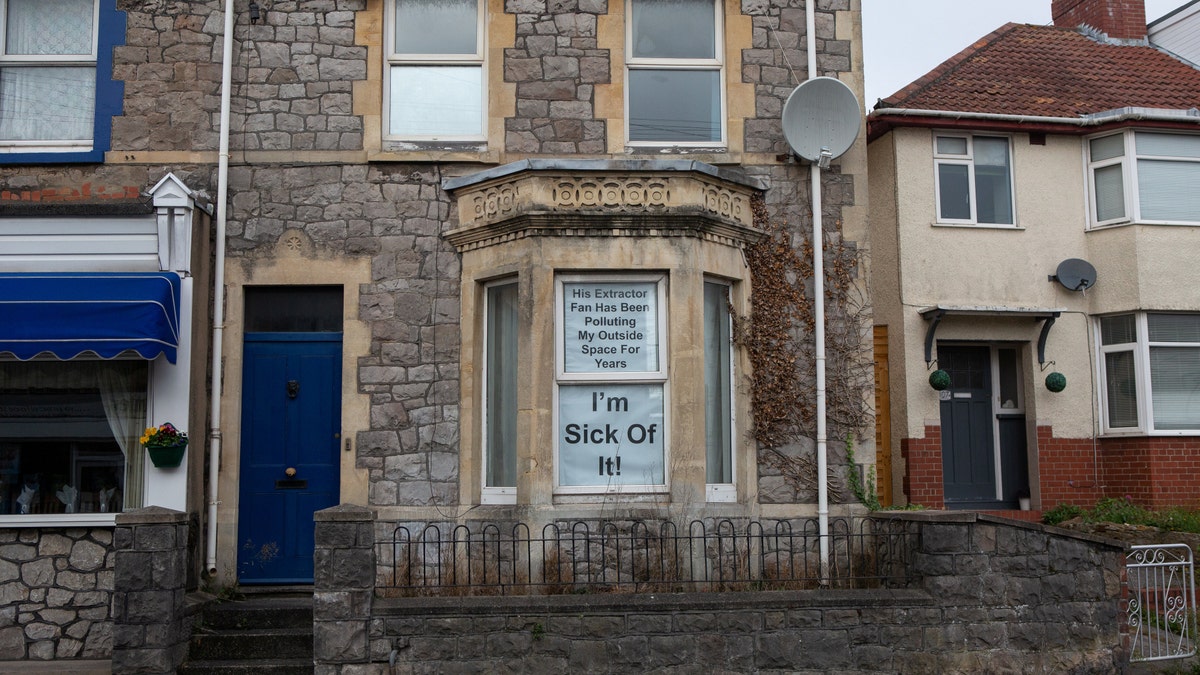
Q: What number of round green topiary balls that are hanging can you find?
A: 2